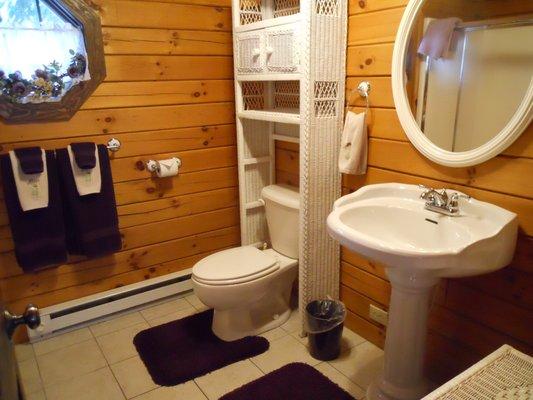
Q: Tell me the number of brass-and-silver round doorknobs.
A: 1